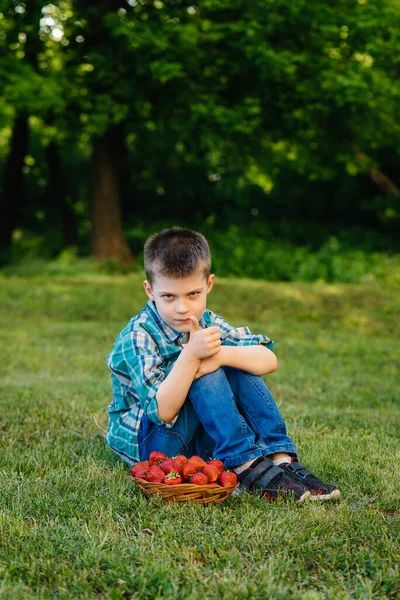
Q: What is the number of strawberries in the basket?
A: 12